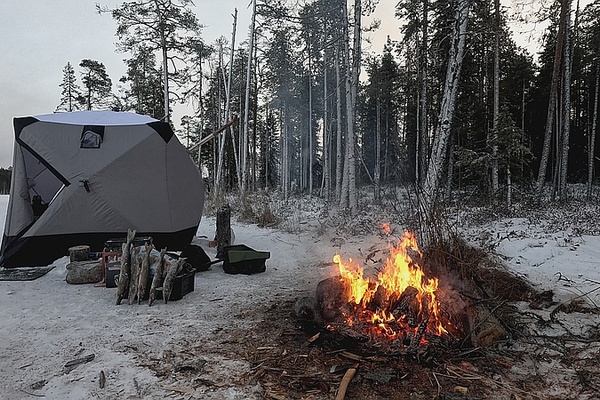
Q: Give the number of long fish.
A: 5